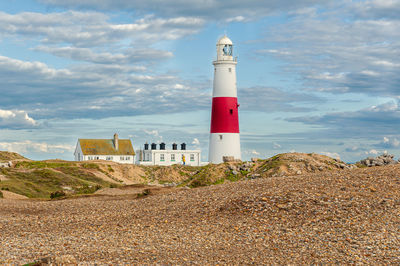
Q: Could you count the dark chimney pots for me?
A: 5